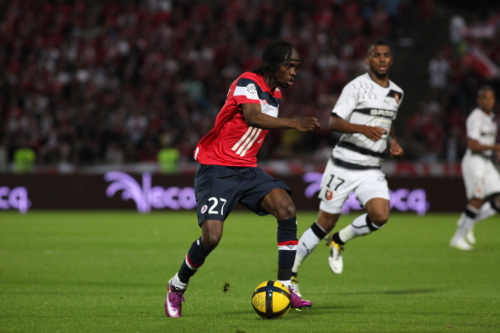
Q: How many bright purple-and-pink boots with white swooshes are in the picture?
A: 2